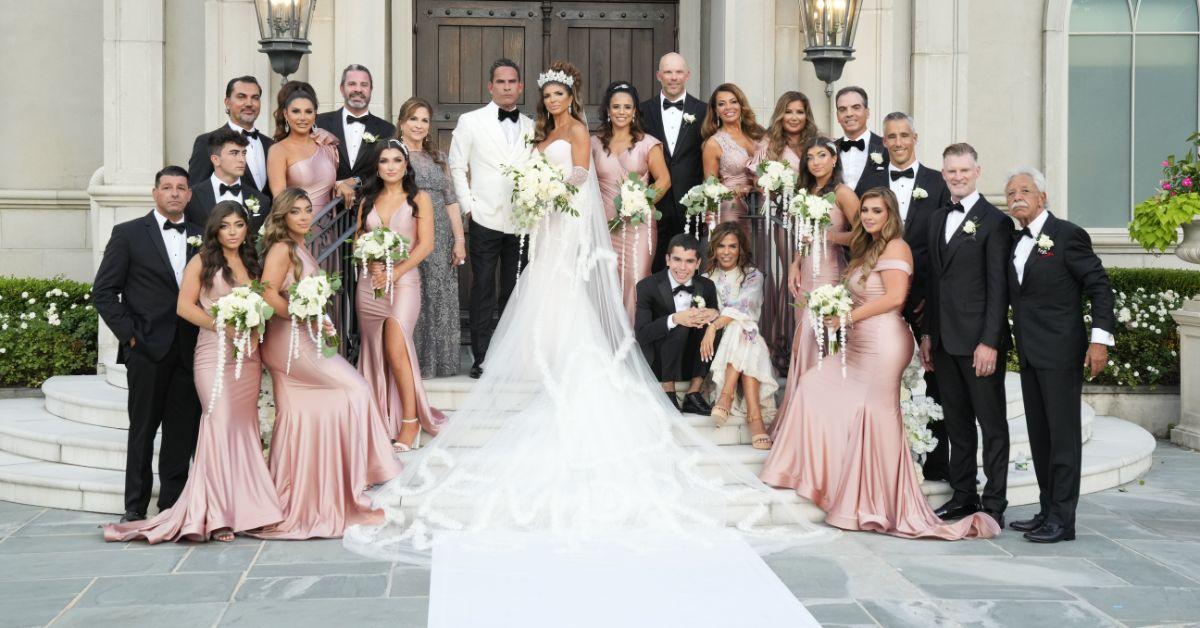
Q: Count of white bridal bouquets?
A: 9